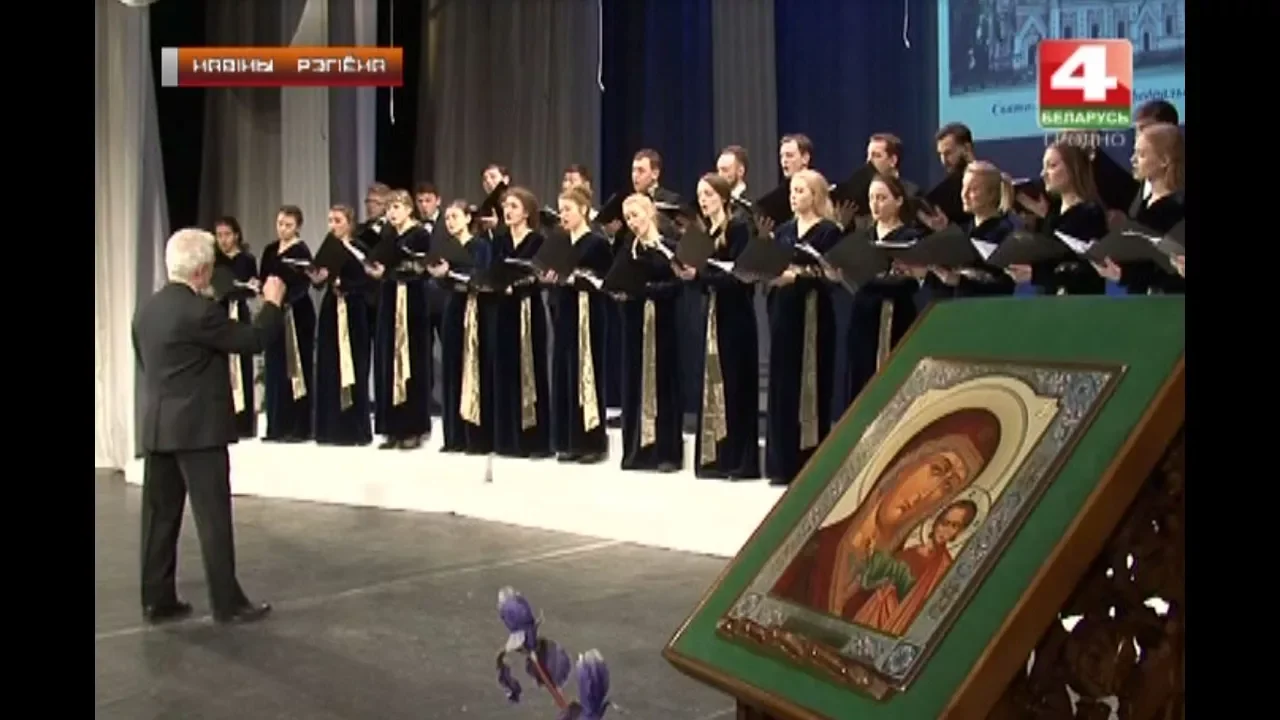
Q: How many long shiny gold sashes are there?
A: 11